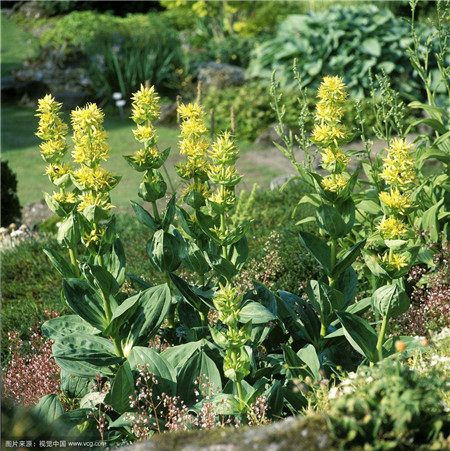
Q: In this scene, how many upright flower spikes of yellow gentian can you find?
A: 8